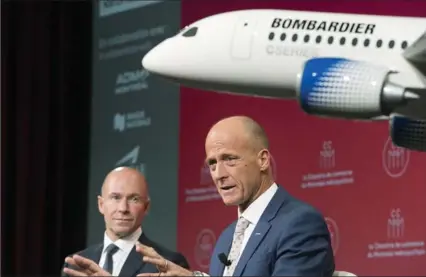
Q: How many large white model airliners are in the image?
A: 1